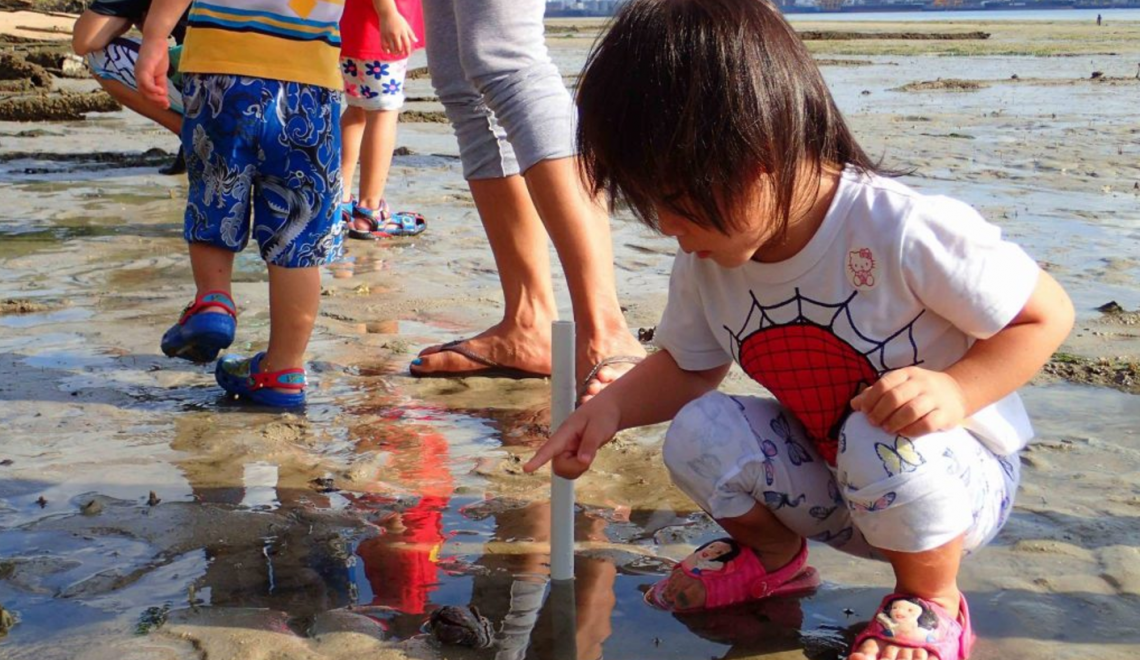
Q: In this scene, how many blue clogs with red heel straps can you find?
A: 2